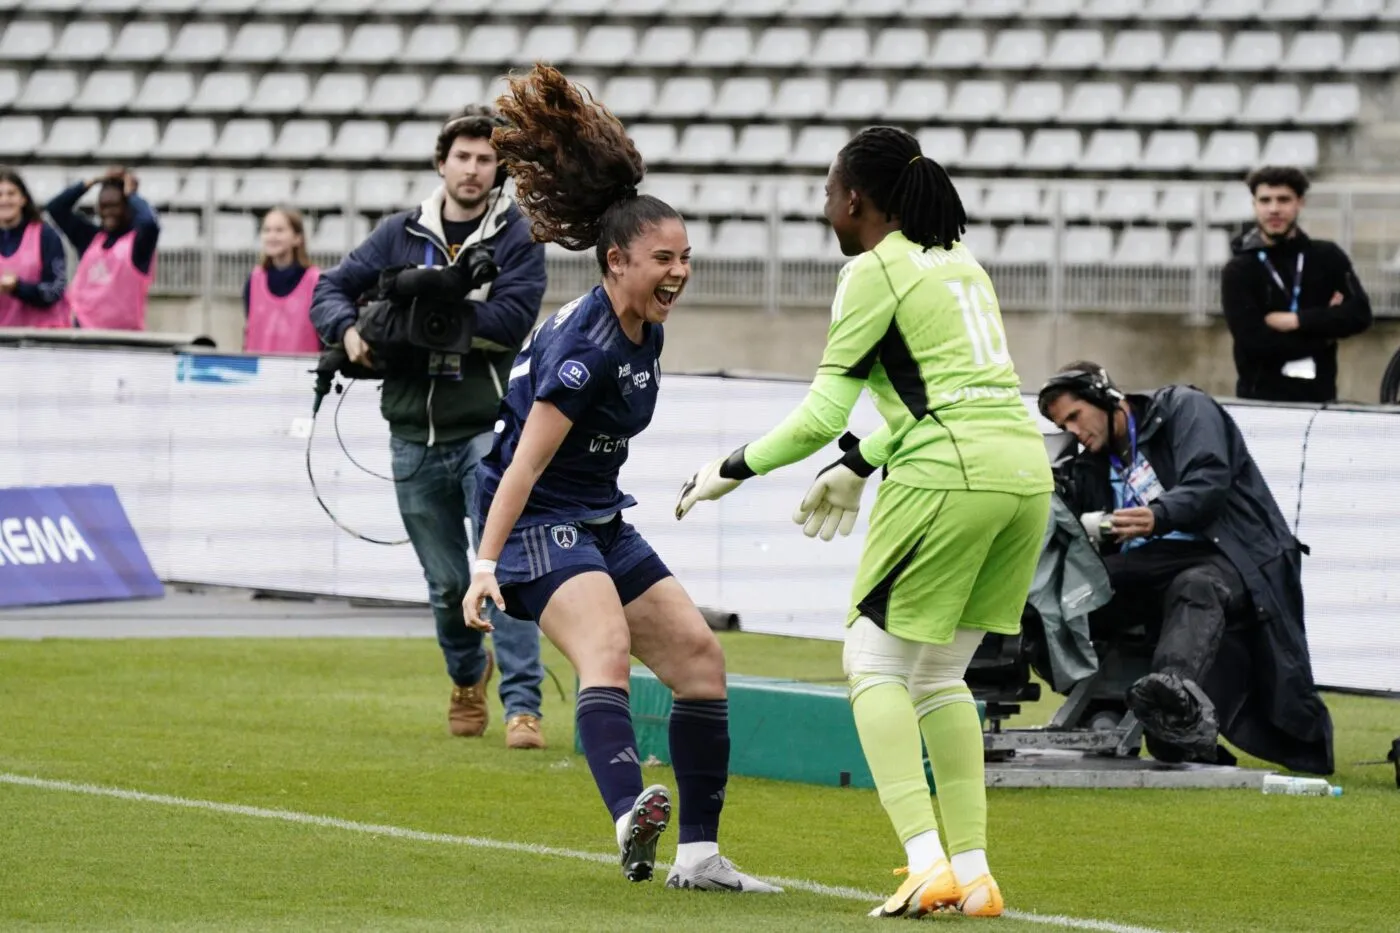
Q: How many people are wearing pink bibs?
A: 3